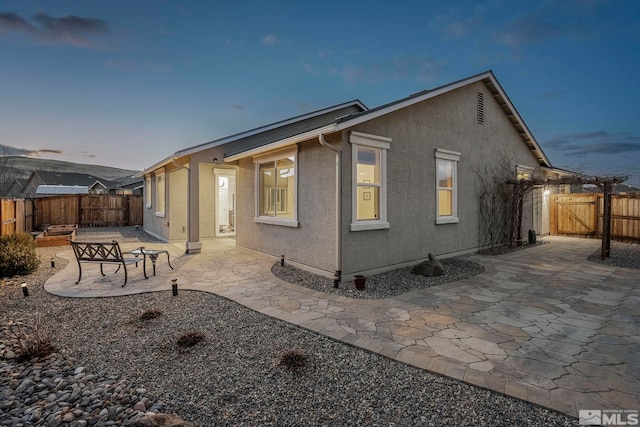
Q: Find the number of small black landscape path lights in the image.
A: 5